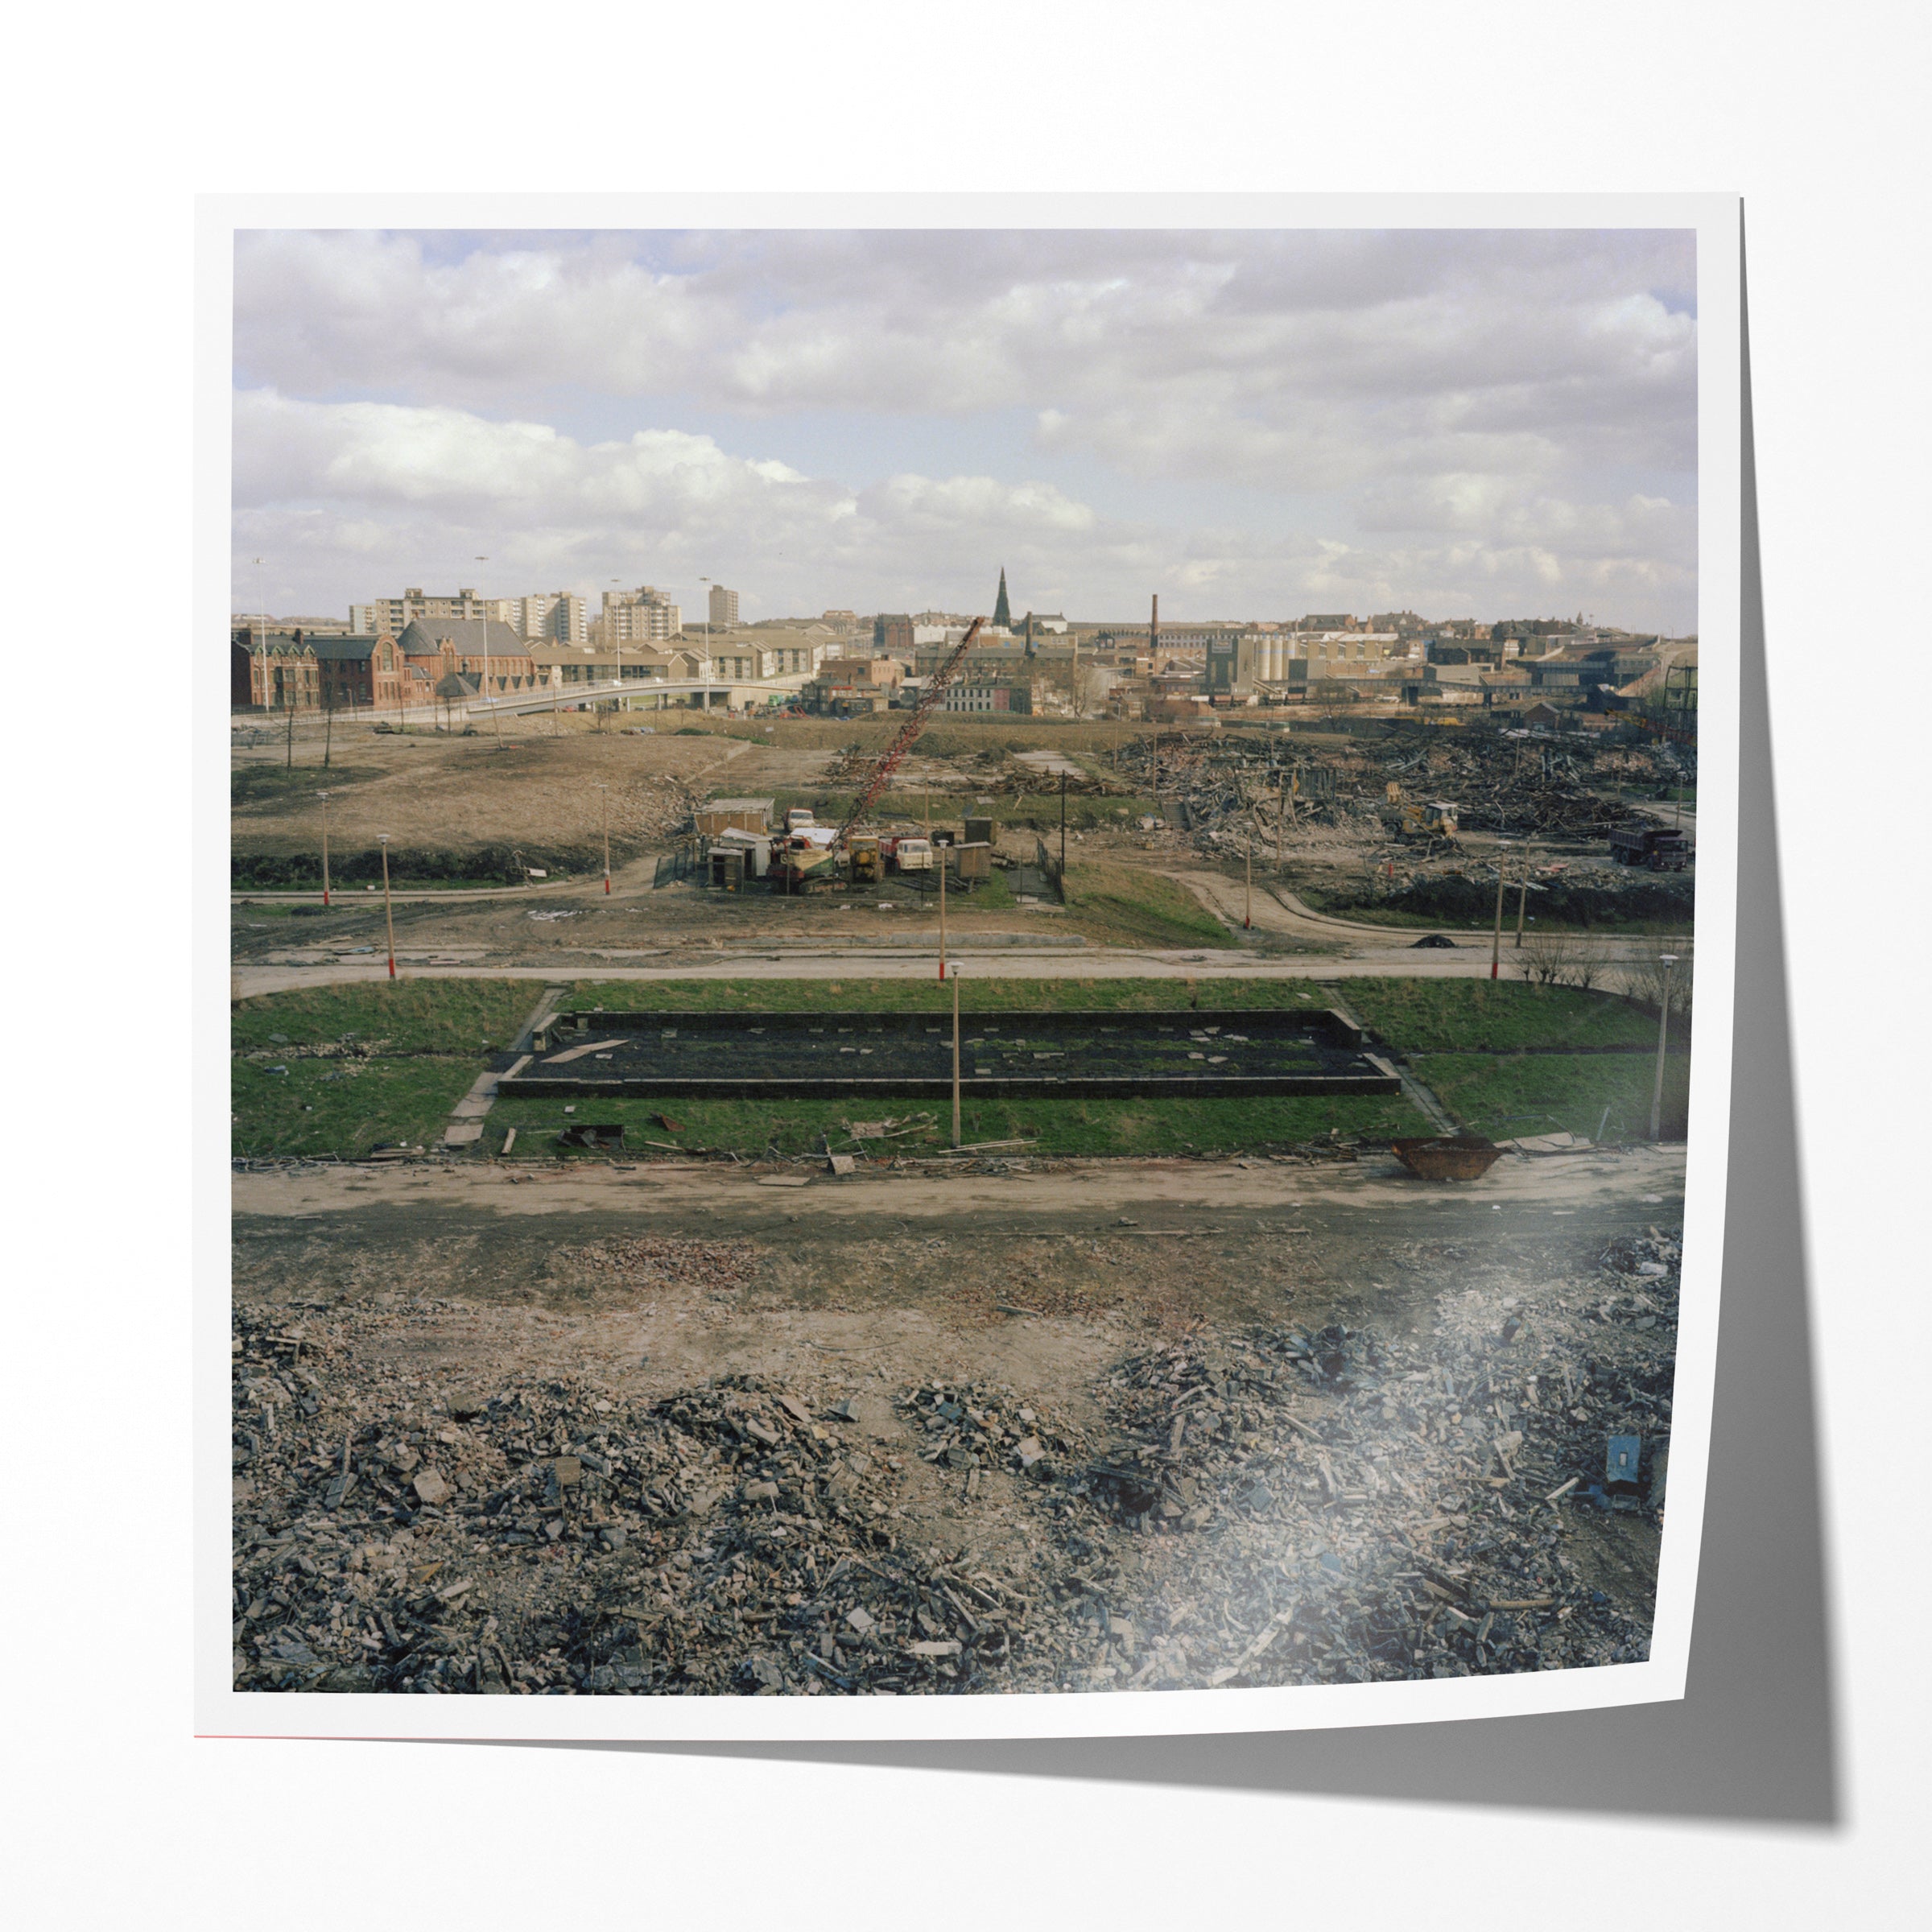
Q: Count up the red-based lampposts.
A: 6